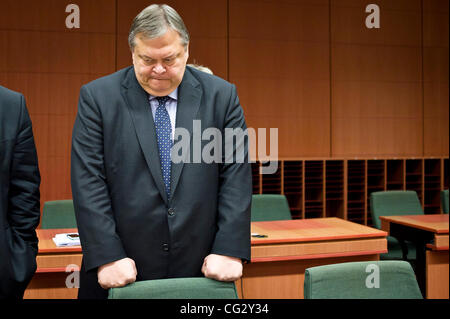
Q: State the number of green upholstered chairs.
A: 6